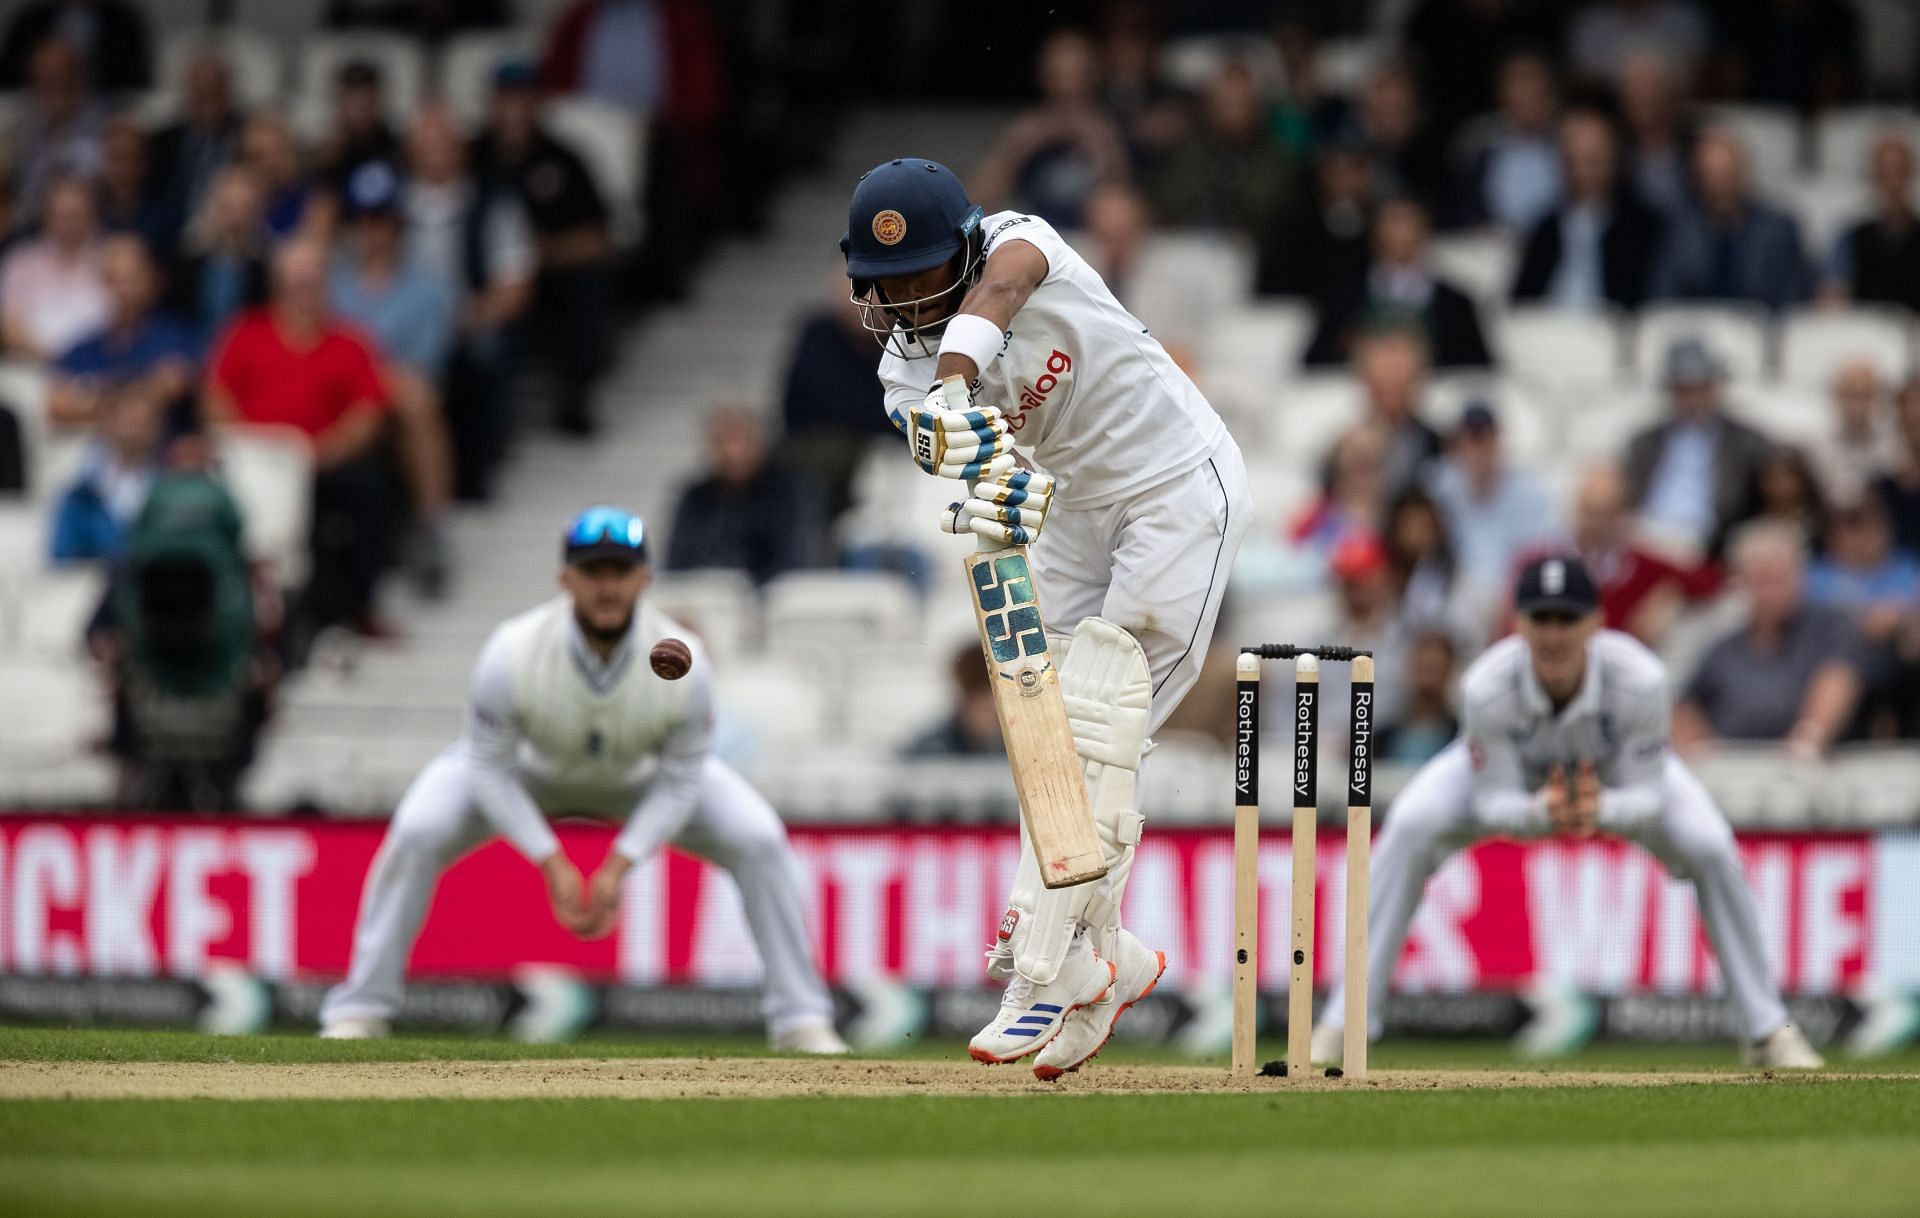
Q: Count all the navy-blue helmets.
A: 1